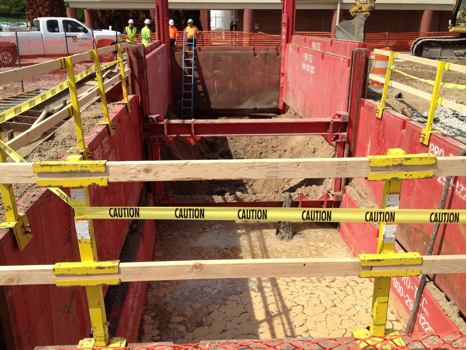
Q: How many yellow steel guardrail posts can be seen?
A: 8